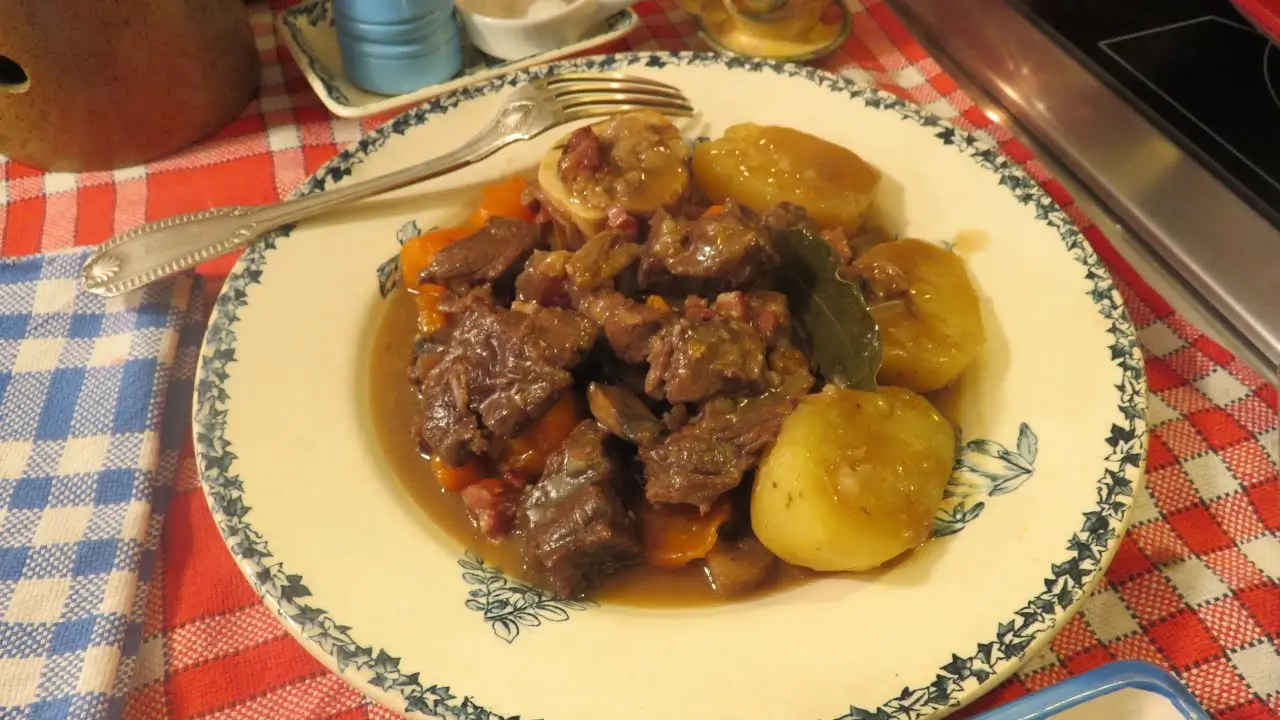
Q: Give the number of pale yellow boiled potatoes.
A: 3